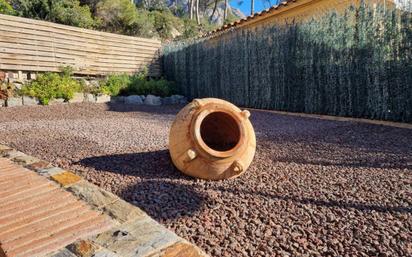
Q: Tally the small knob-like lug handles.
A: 4